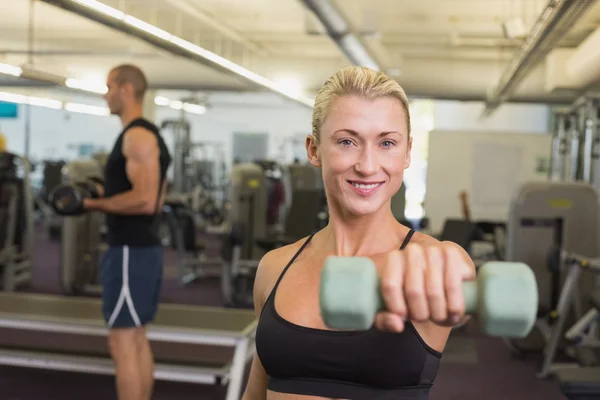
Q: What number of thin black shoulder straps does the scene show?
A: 2